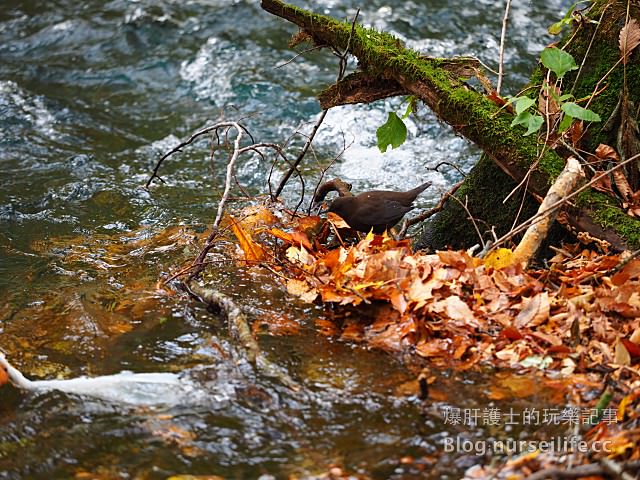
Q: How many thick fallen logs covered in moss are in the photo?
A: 1